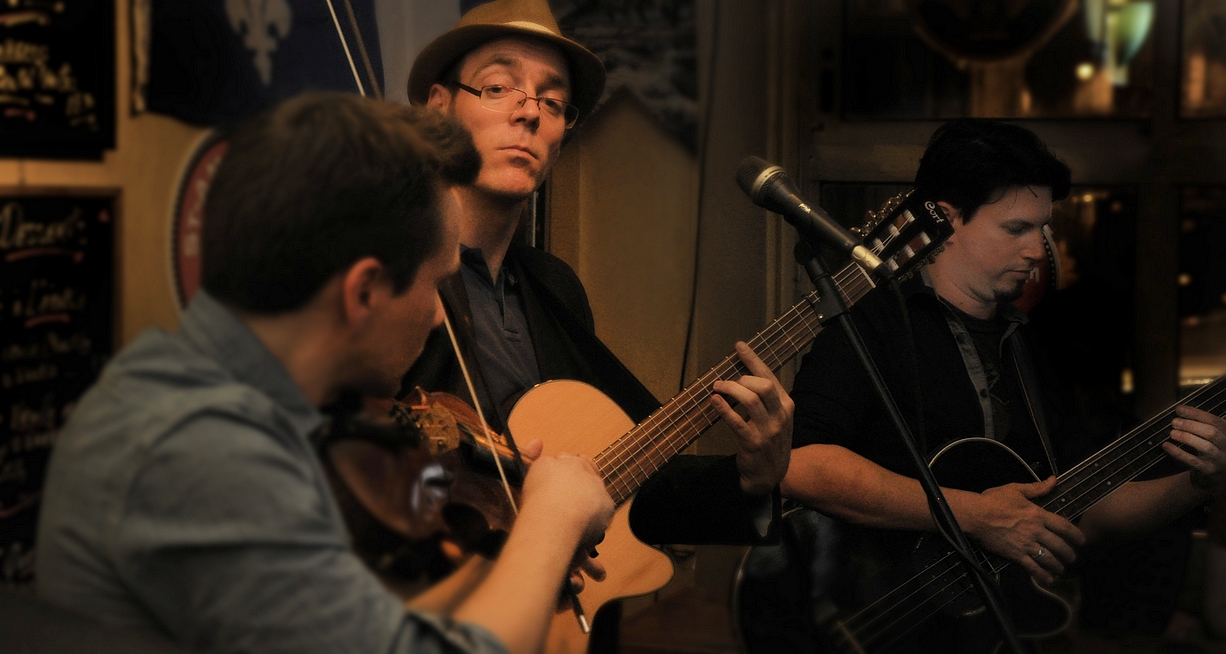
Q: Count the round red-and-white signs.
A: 2